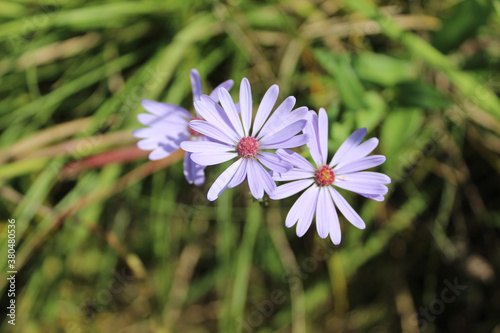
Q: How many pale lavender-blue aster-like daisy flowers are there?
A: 3